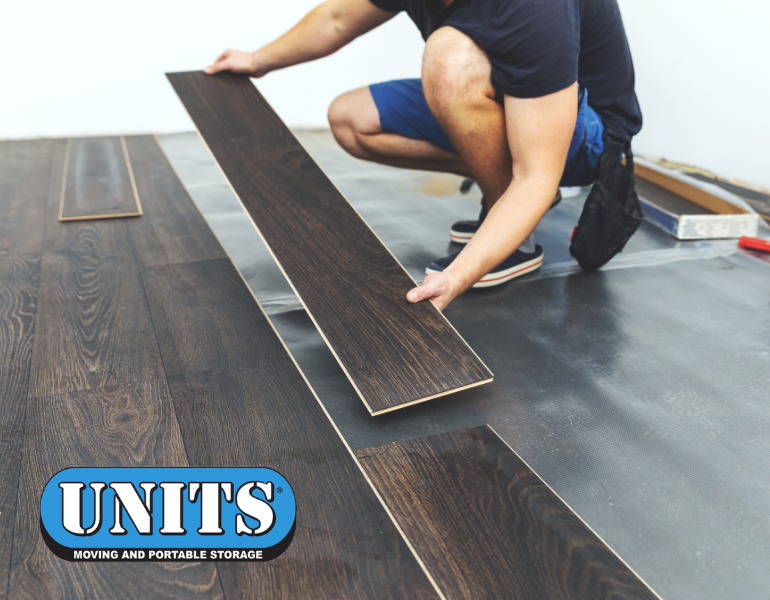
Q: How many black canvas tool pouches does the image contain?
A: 1